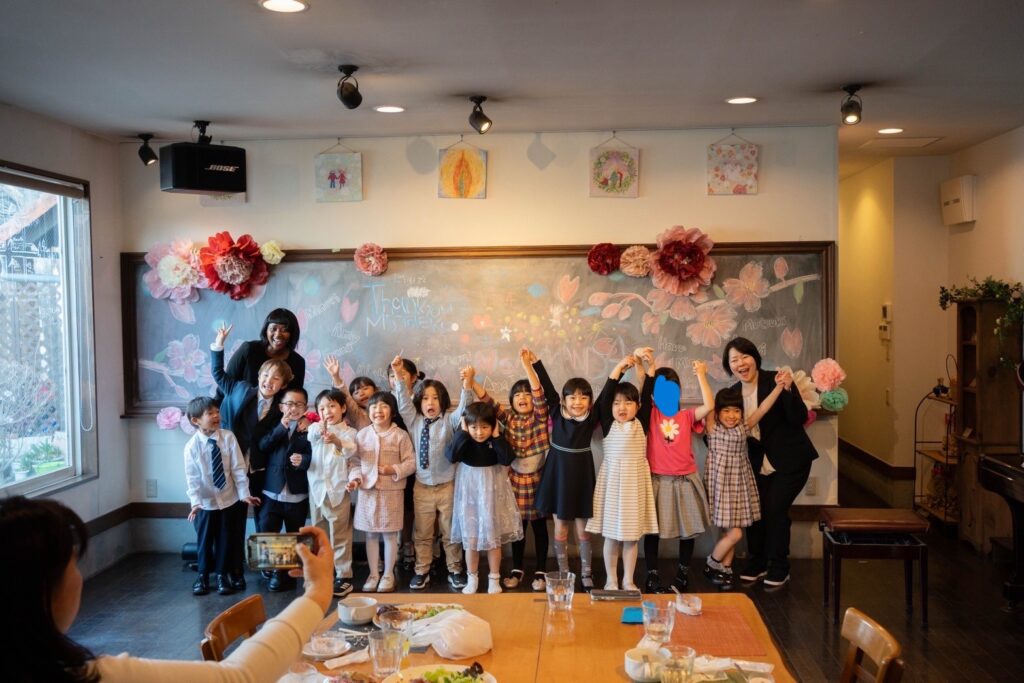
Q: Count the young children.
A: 14